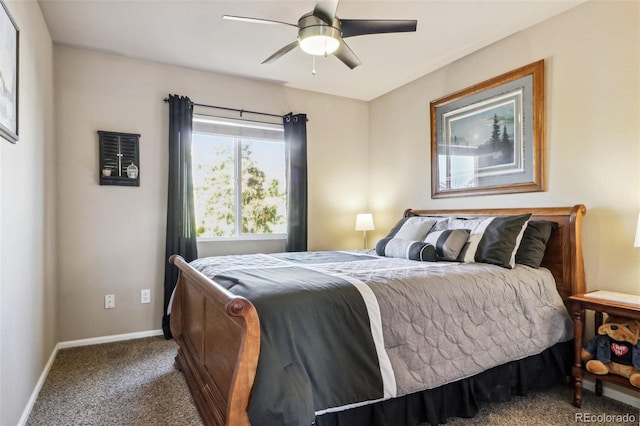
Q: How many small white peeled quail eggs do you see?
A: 0